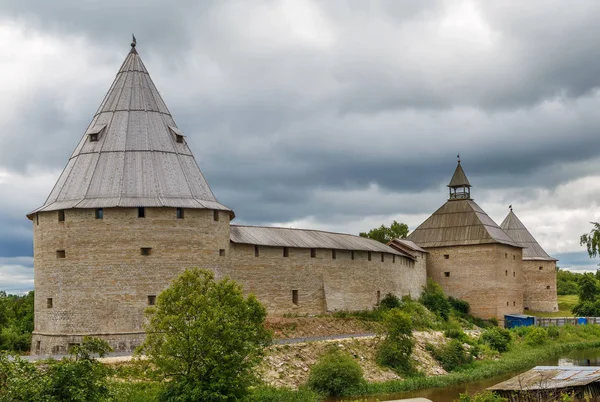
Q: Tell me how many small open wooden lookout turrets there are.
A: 1